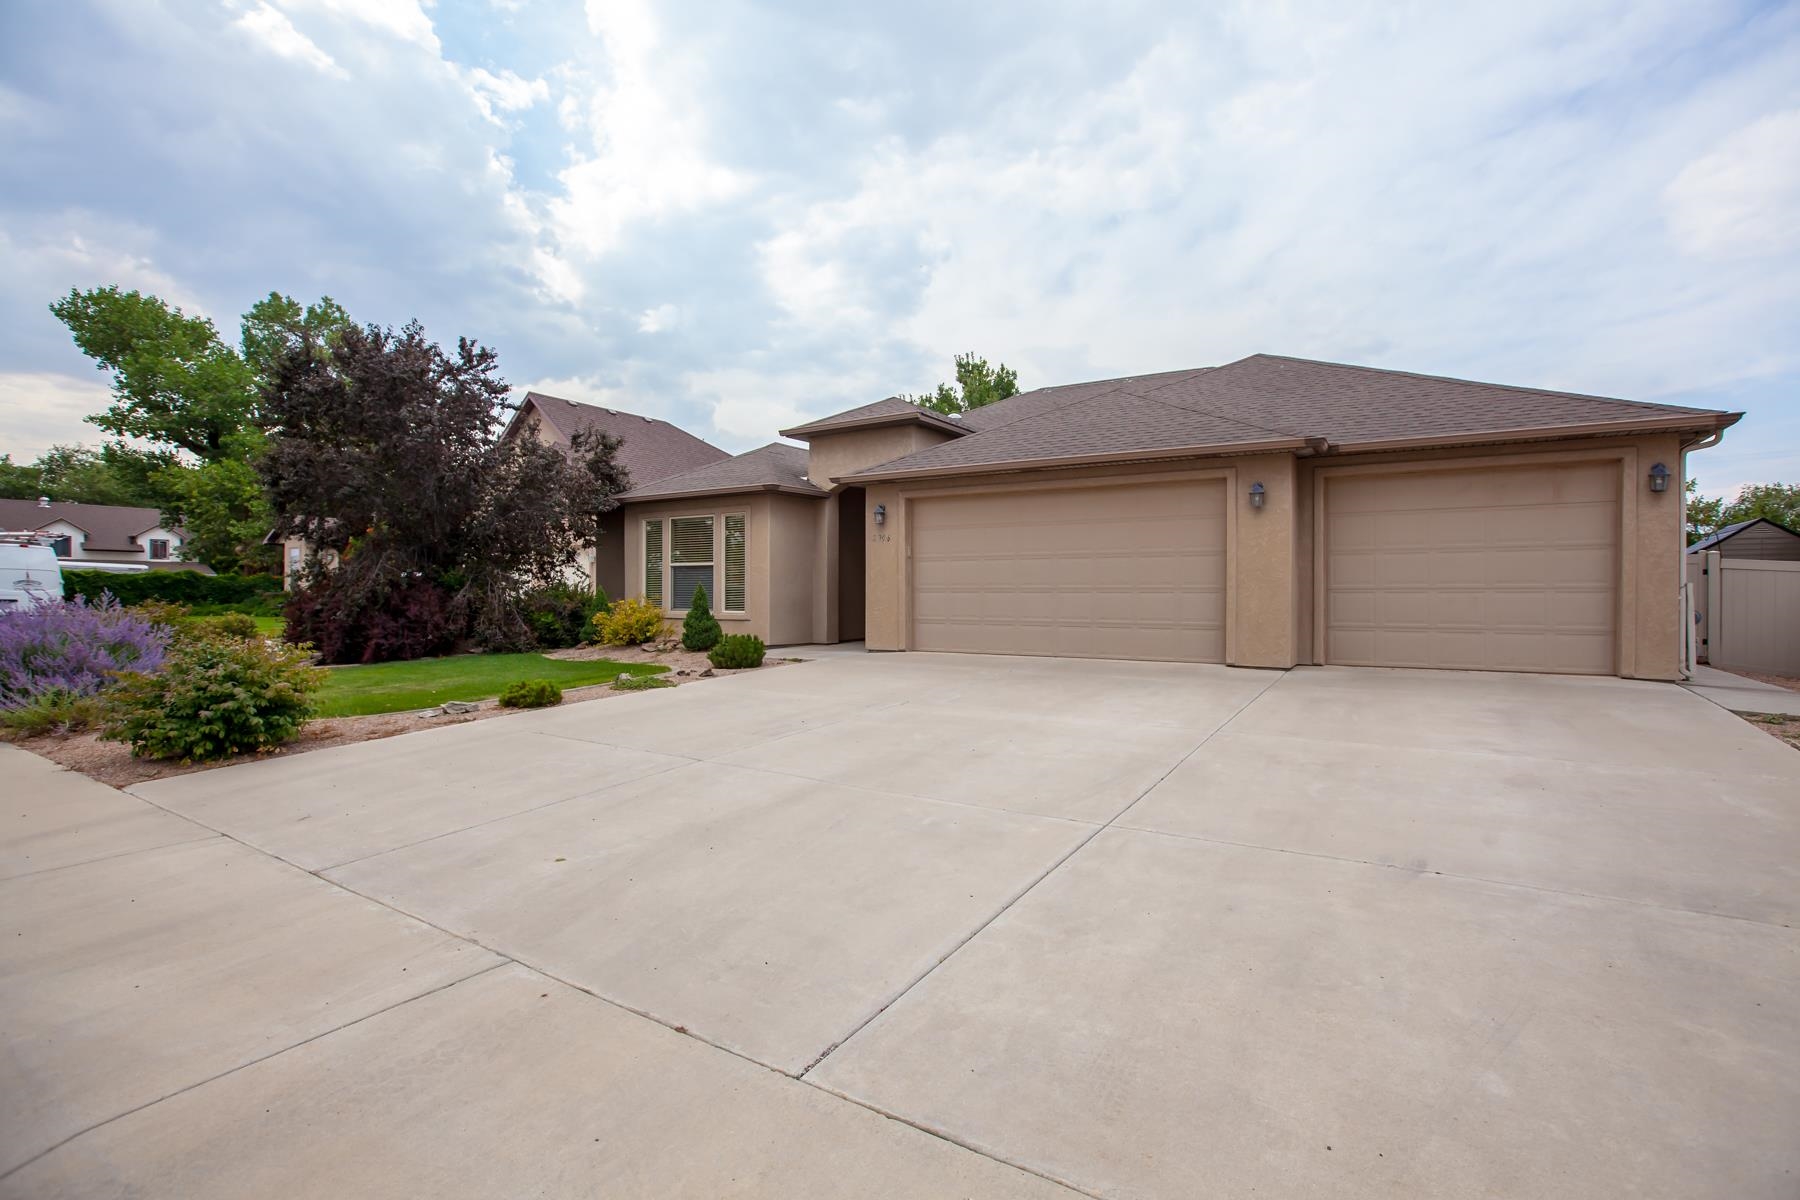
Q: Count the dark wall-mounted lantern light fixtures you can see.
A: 3